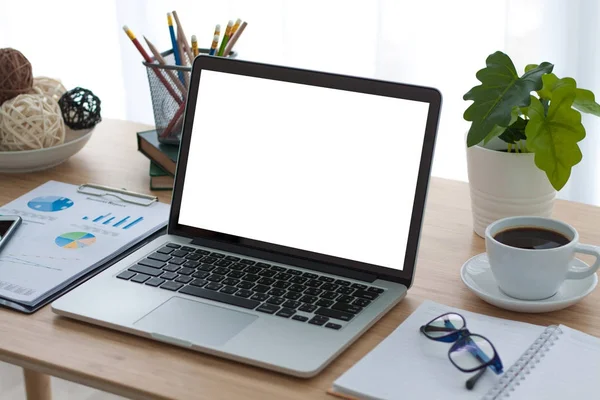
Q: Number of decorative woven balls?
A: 4